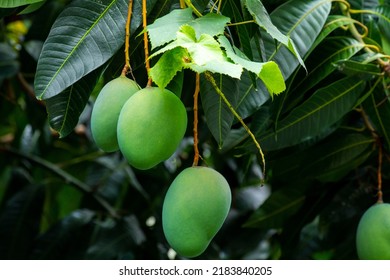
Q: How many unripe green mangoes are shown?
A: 4